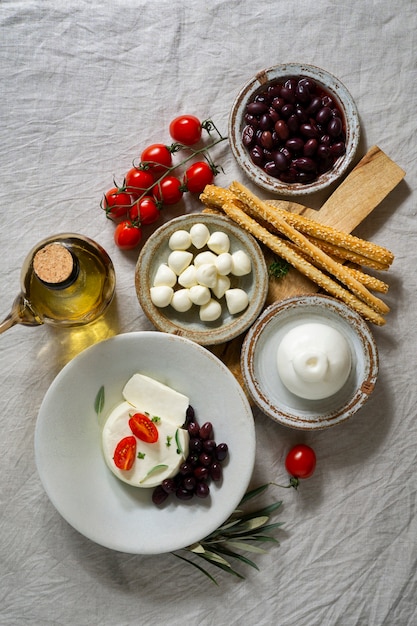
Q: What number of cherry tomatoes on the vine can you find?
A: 8